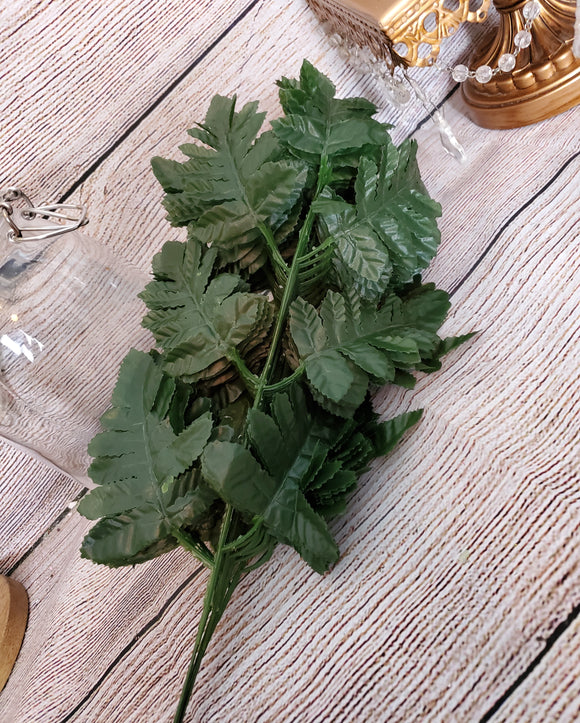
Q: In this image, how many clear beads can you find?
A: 5